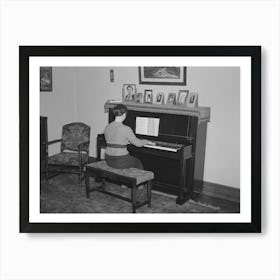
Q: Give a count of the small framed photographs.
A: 7